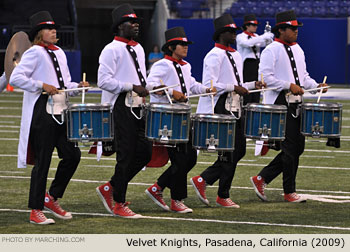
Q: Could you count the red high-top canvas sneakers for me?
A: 10